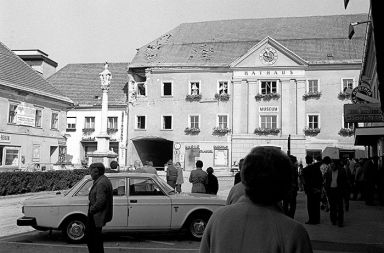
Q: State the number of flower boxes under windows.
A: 12